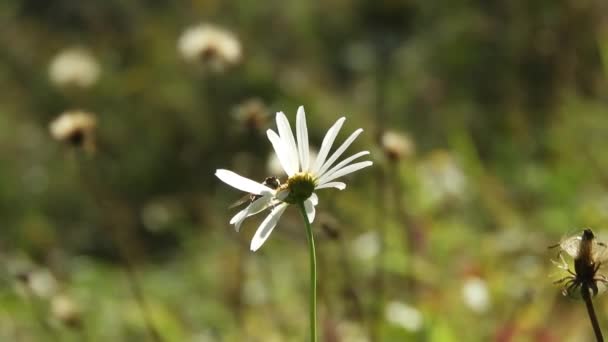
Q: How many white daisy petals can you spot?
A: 14